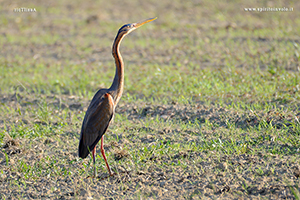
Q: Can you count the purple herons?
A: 1